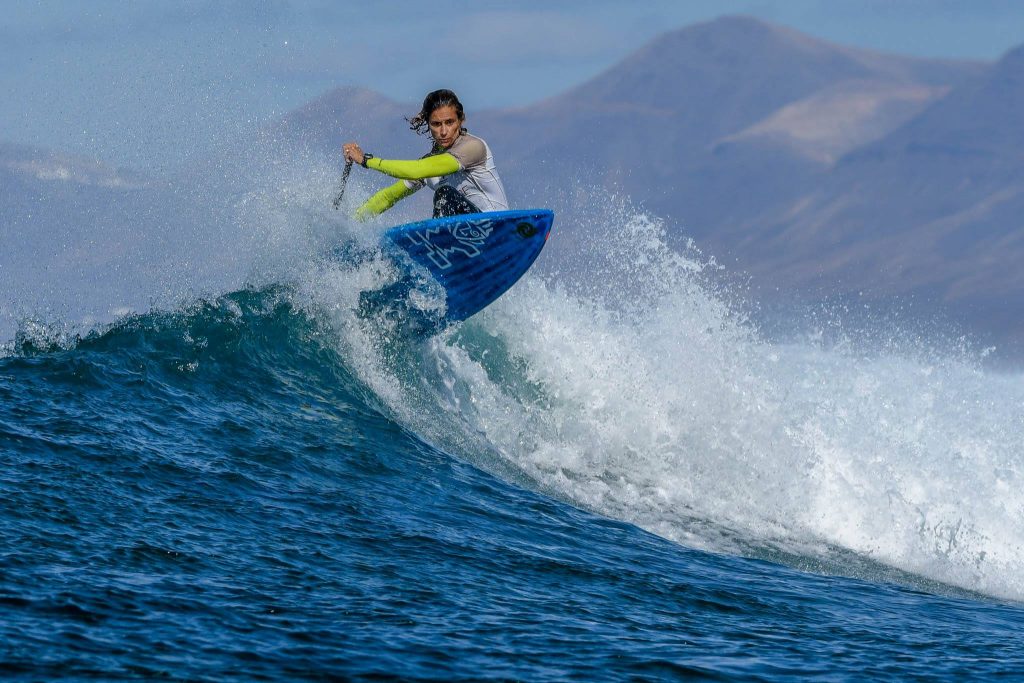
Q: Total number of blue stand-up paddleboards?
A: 1